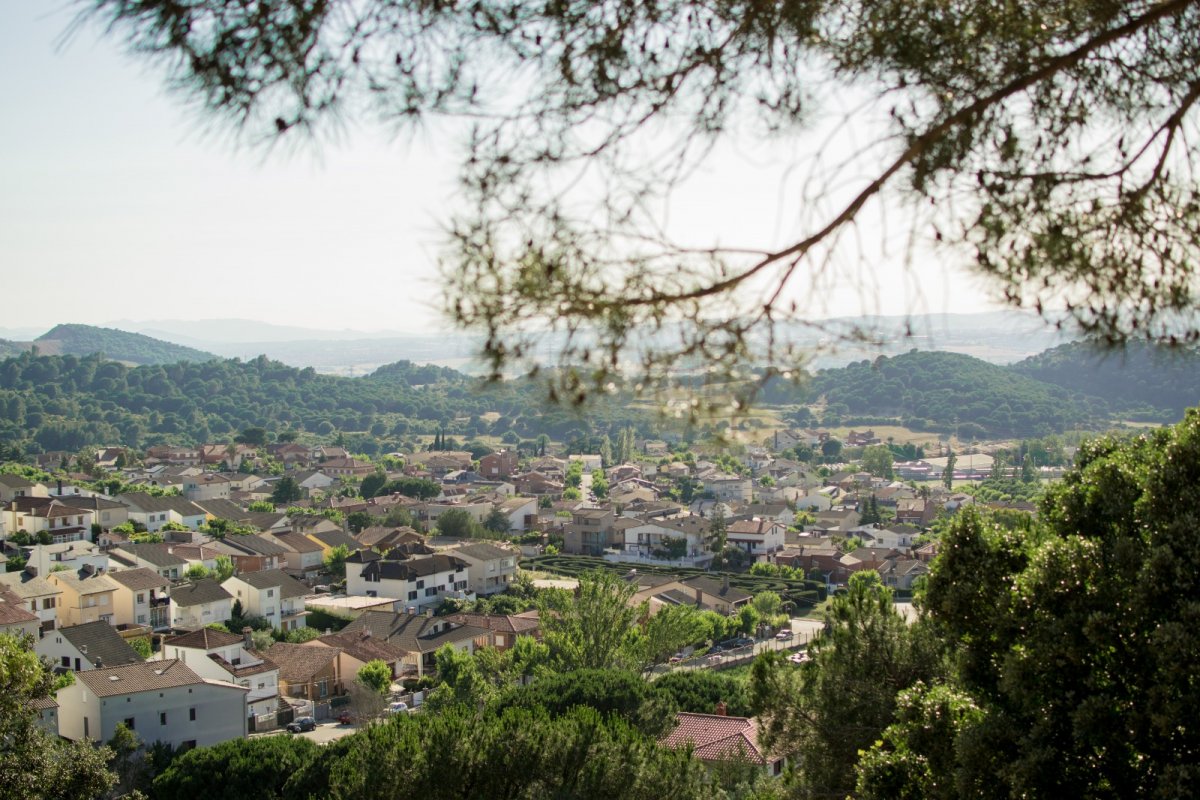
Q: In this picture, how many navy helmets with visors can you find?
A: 0